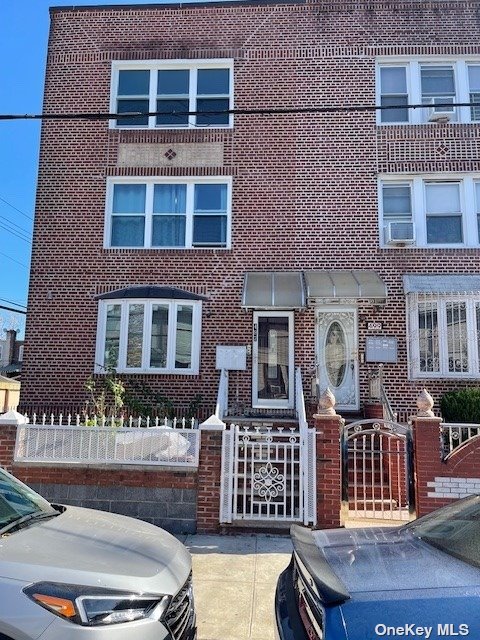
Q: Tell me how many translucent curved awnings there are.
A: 2